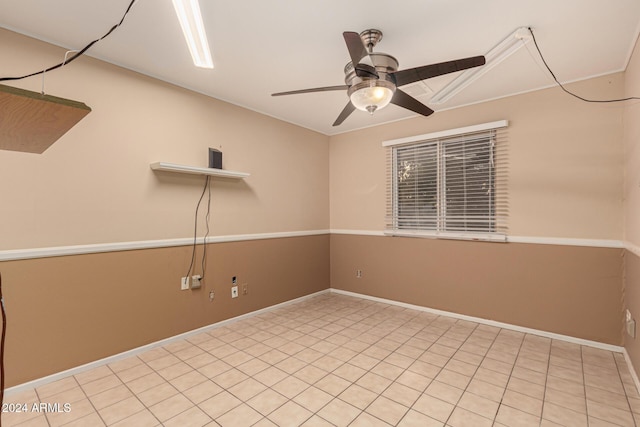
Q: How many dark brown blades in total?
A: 5